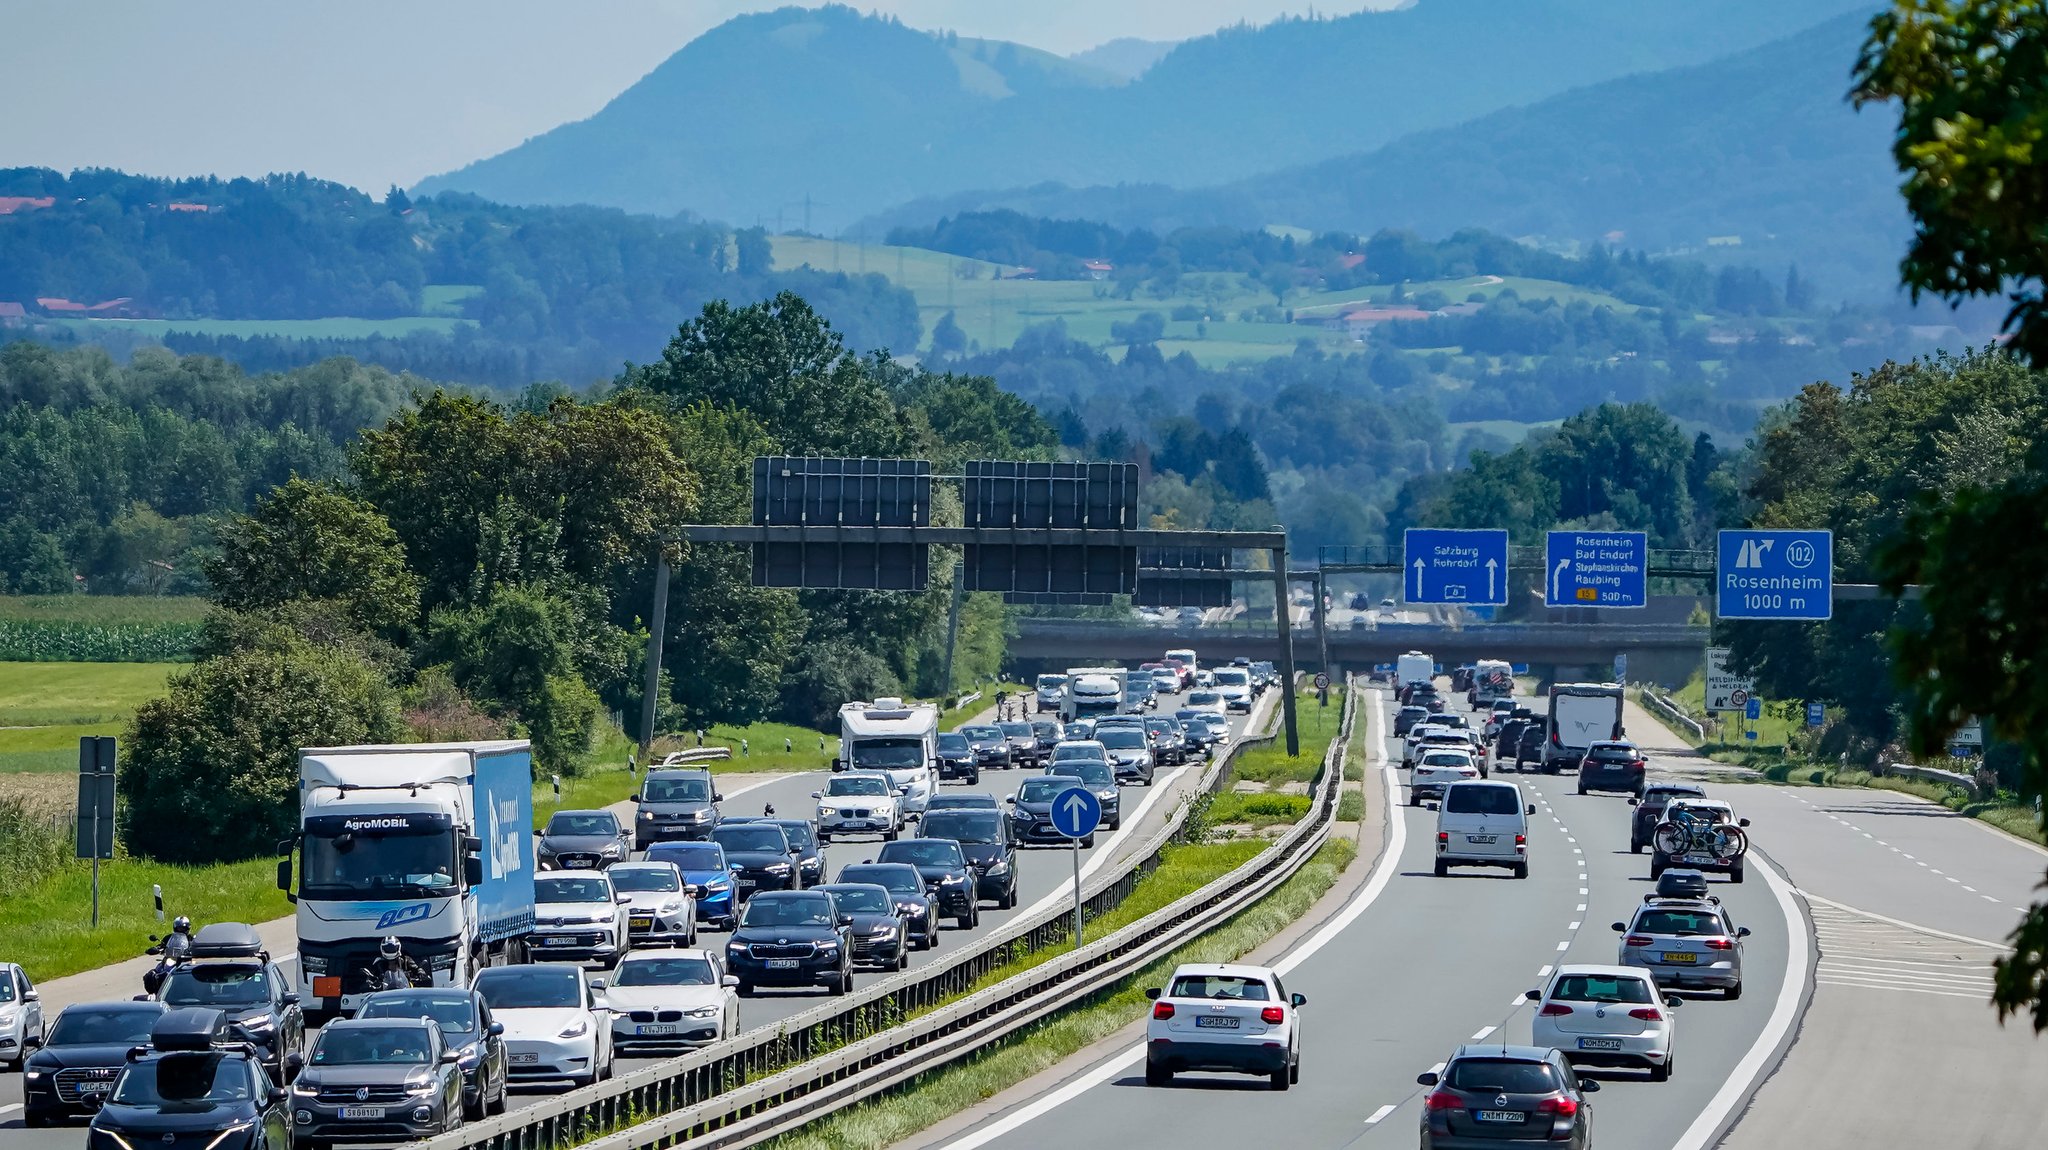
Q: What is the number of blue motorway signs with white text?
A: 3